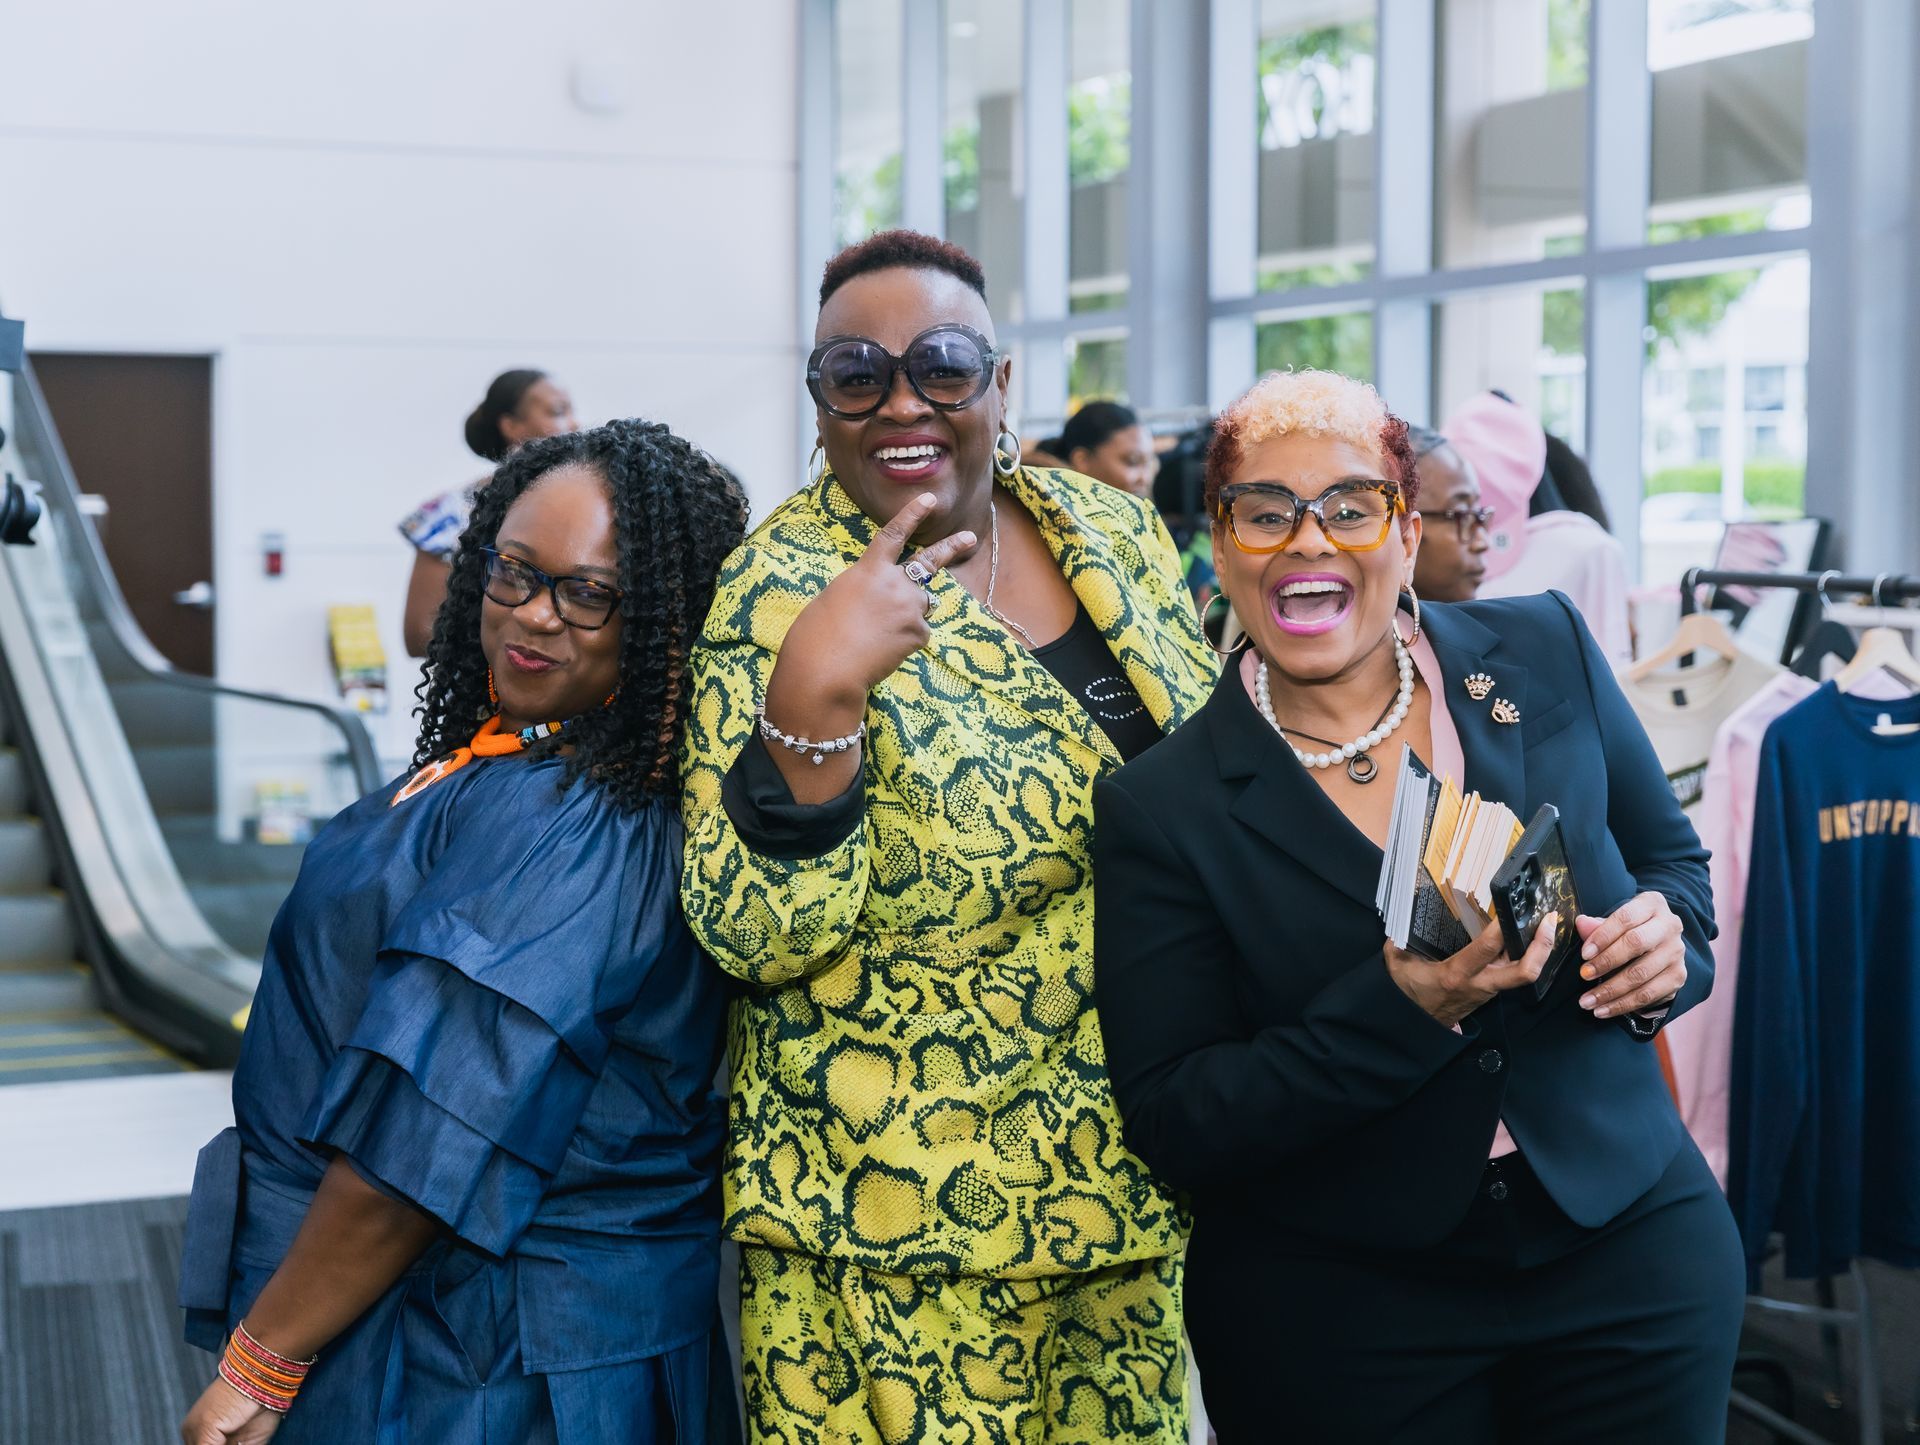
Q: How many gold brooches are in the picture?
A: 2